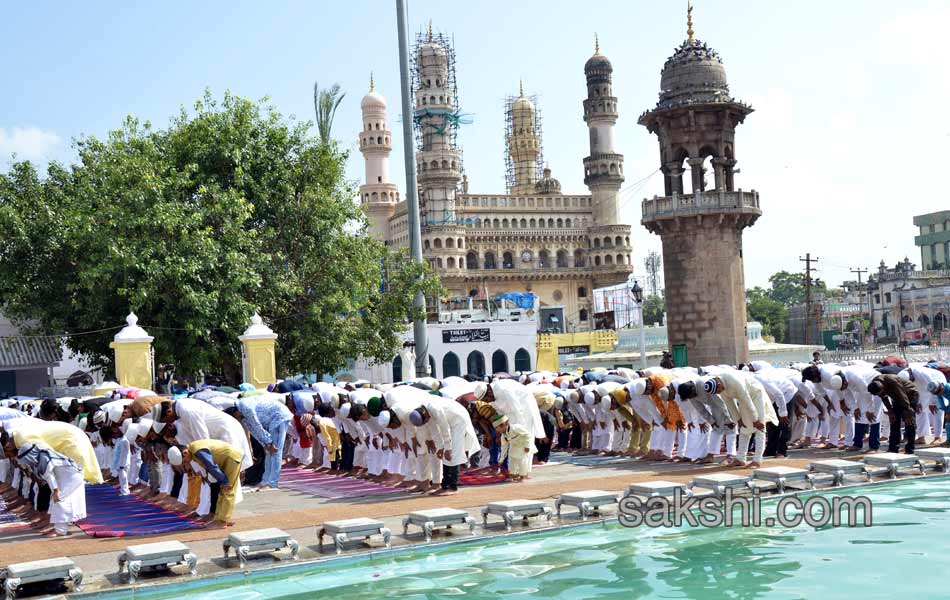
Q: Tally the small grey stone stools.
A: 13